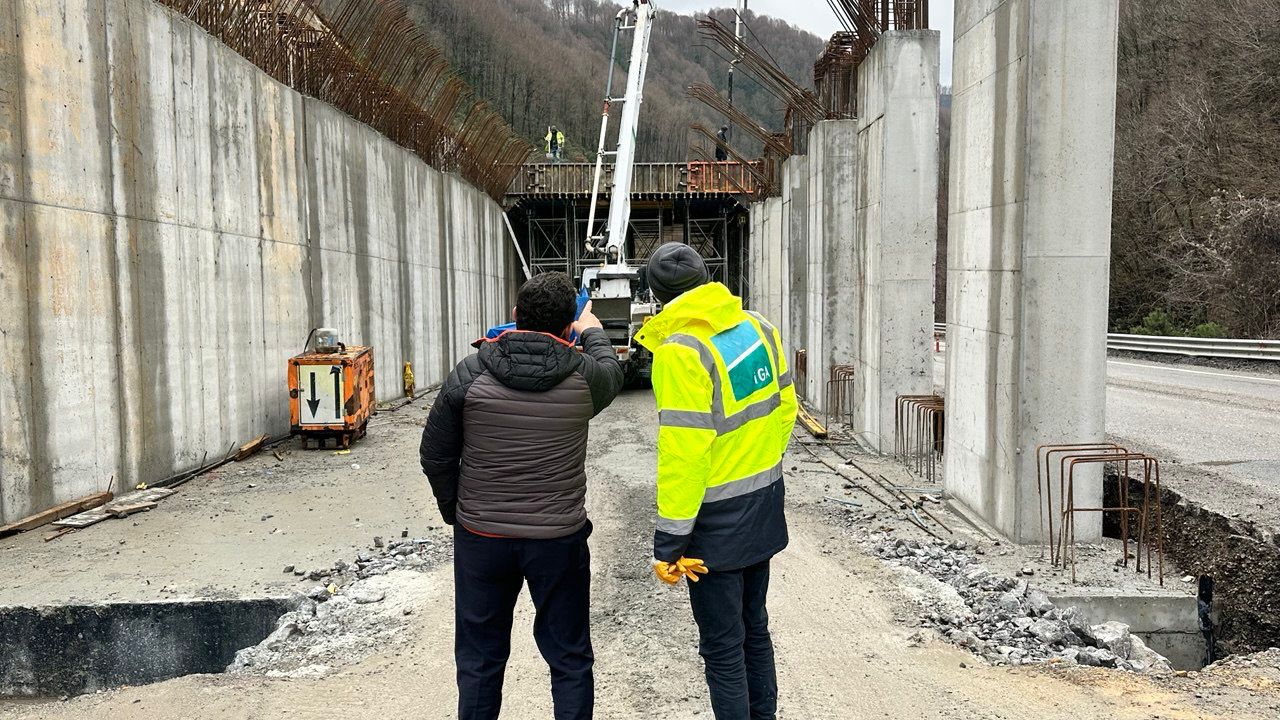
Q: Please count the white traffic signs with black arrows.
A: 1